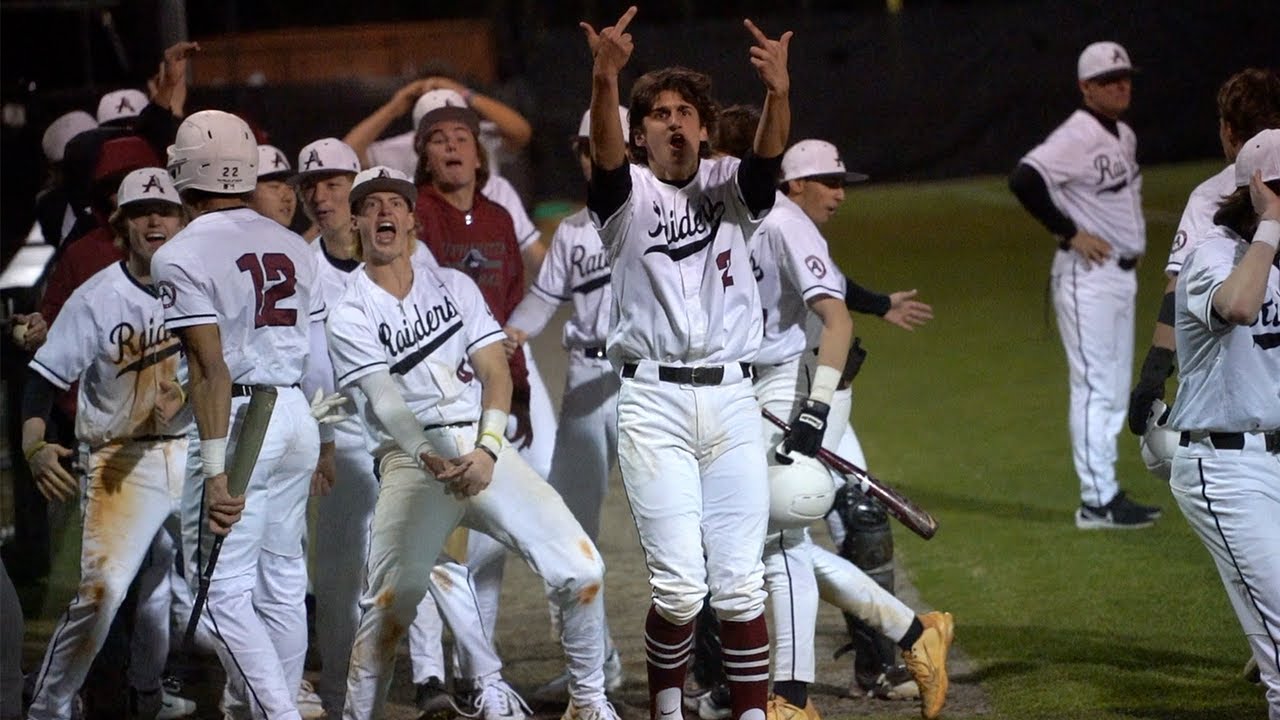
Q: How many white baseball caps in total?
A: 11